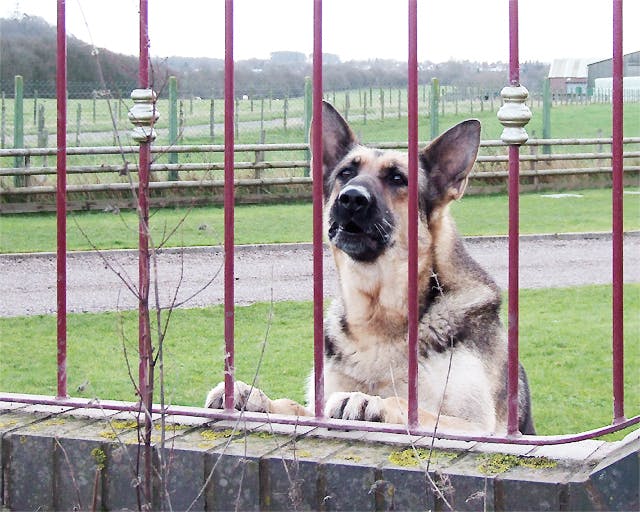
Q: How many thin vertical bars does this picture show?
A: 7